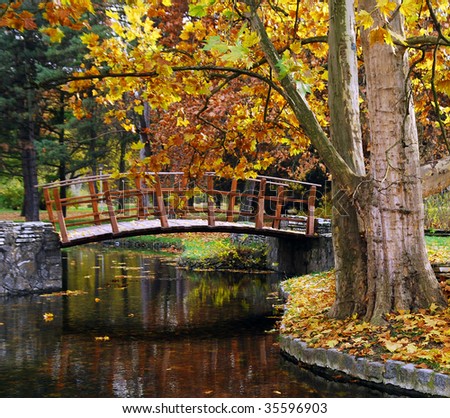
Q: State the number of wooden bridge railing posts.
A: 12